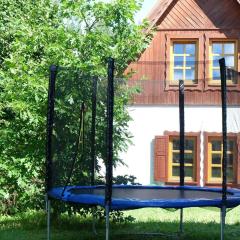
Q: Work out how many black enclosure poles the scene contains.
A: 5